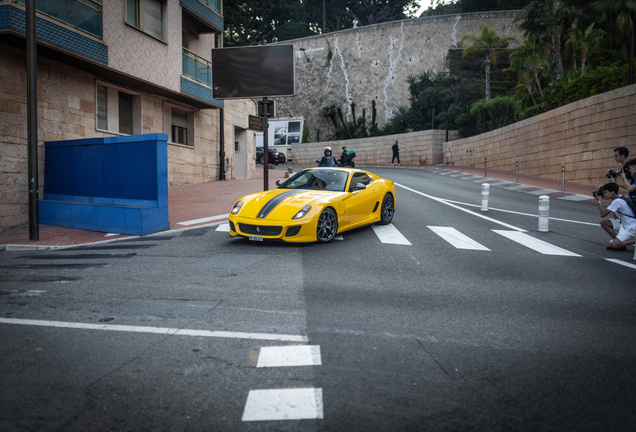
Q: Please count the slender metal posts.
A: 5